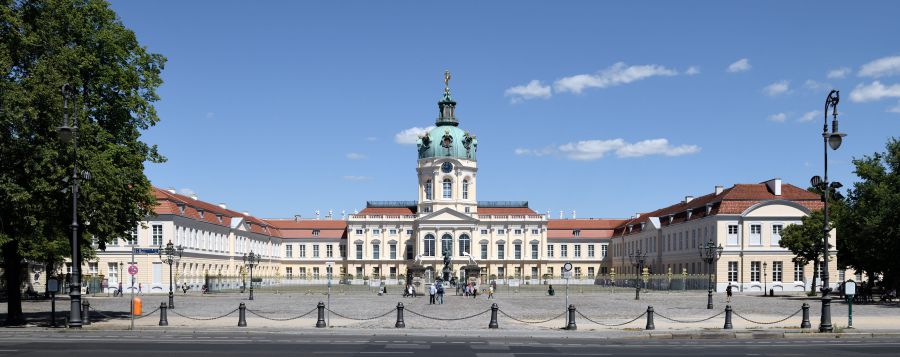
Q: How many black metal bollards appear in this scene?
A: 10